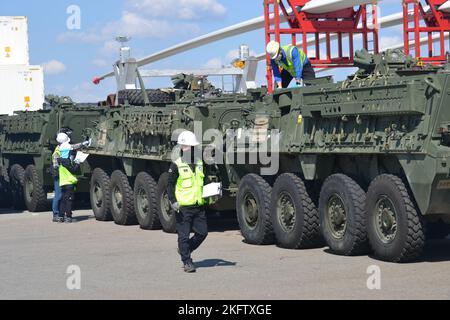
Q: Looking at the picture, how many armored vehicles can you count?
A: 3